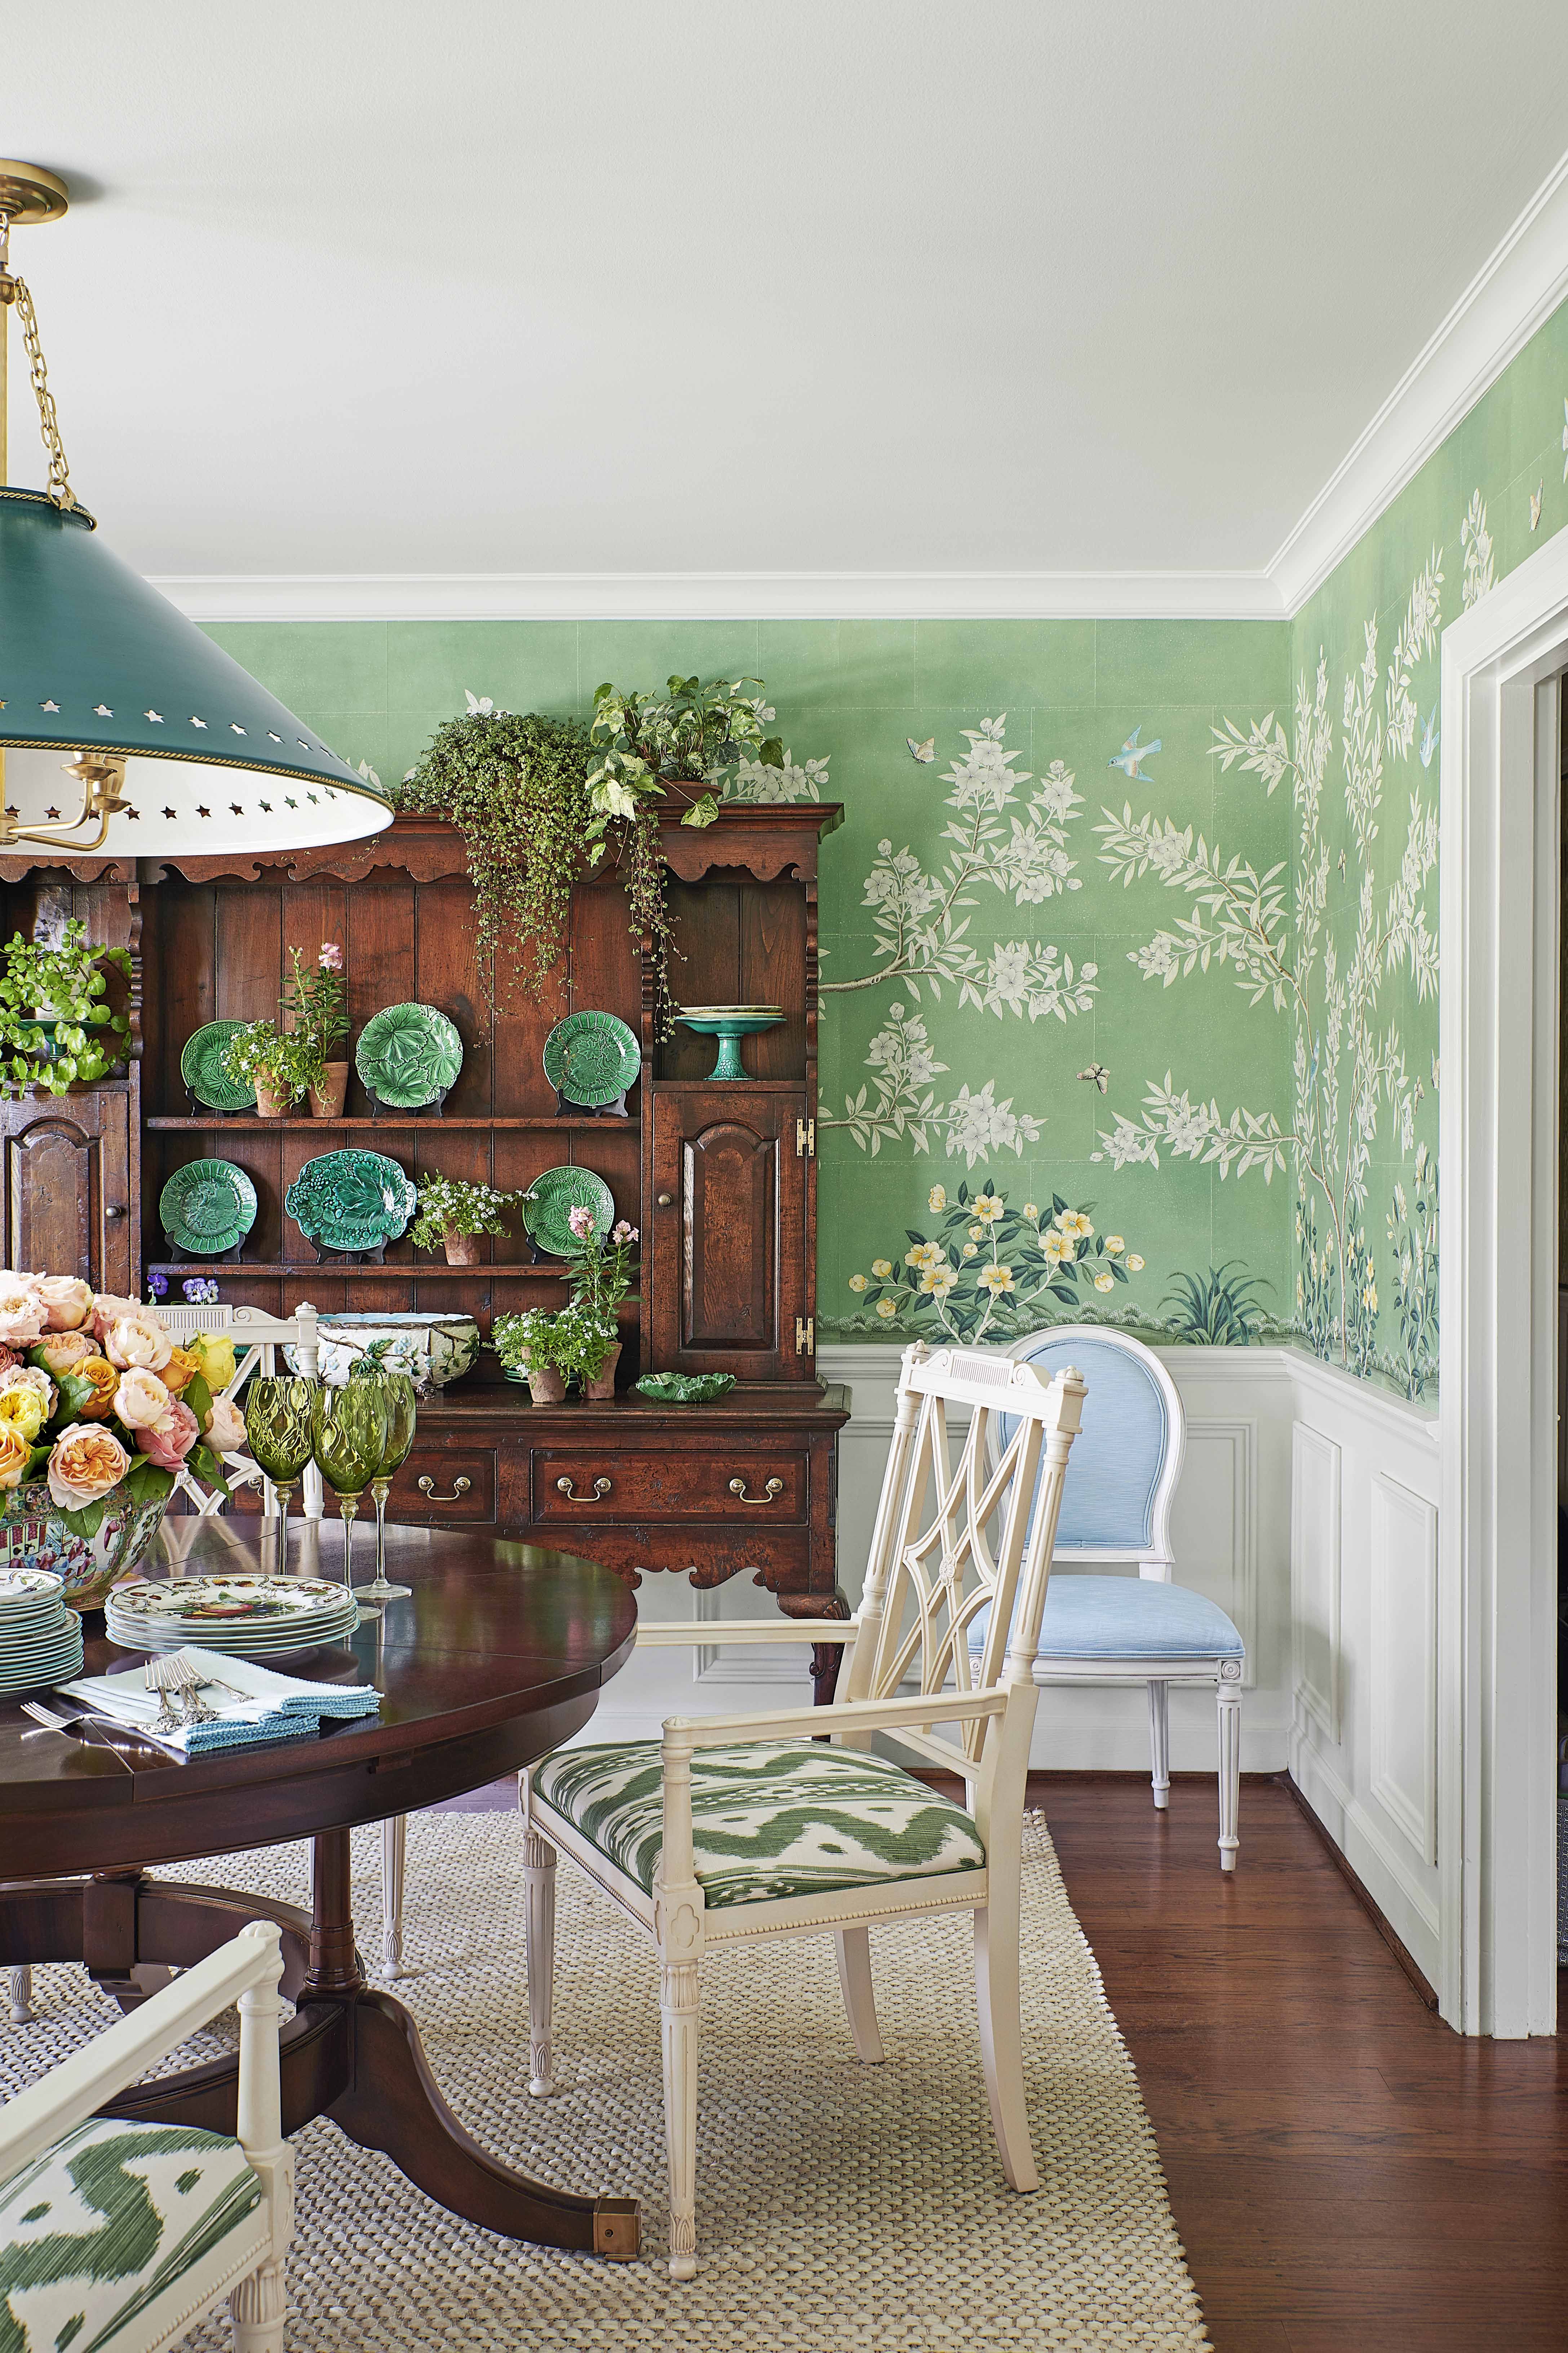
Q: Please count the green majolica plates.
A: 6